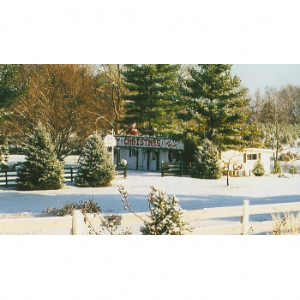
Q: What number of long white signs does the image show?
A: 1